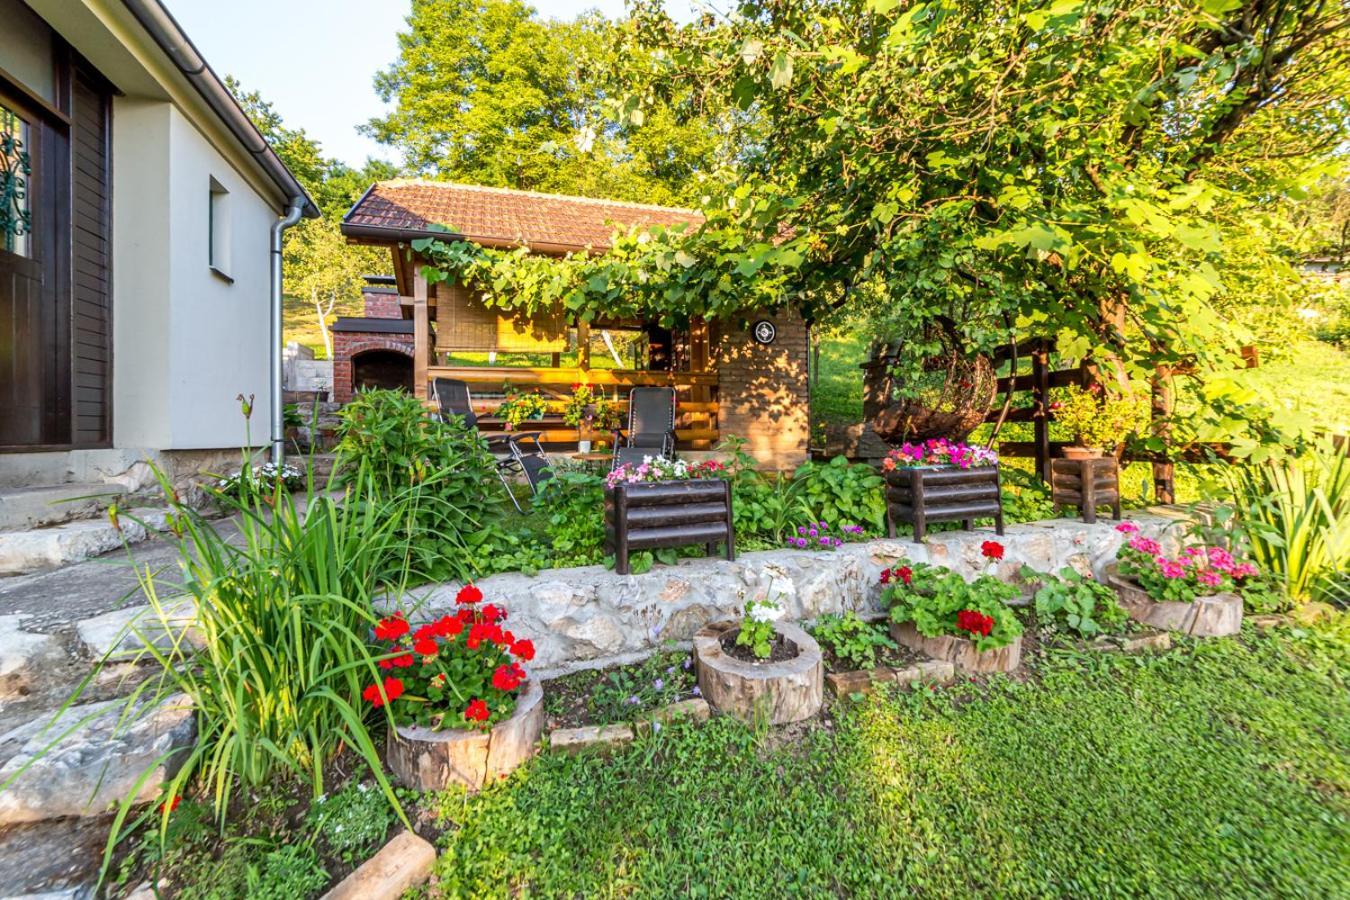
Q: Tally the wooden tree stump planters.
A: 4